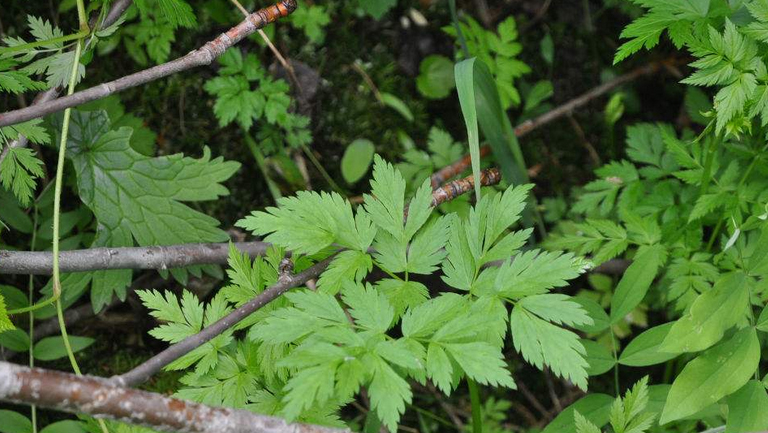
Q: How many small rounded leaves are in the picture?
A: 2